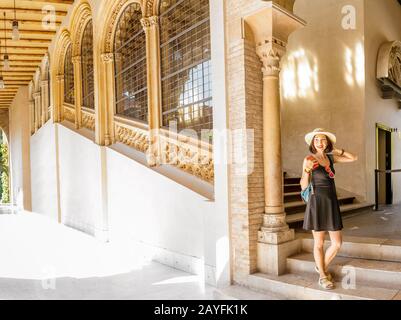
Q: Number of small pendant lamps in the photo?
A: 3